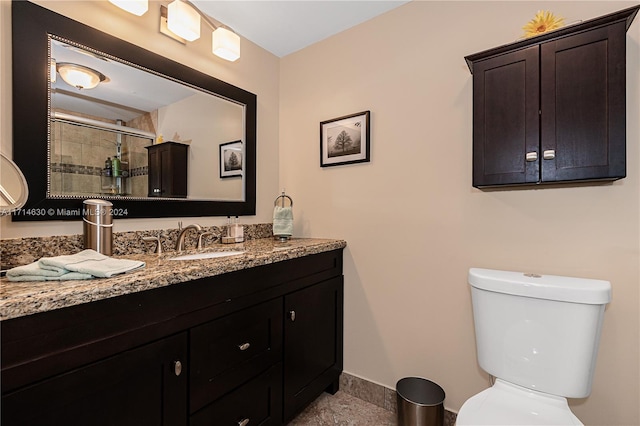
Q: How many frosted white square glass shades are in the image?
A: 3